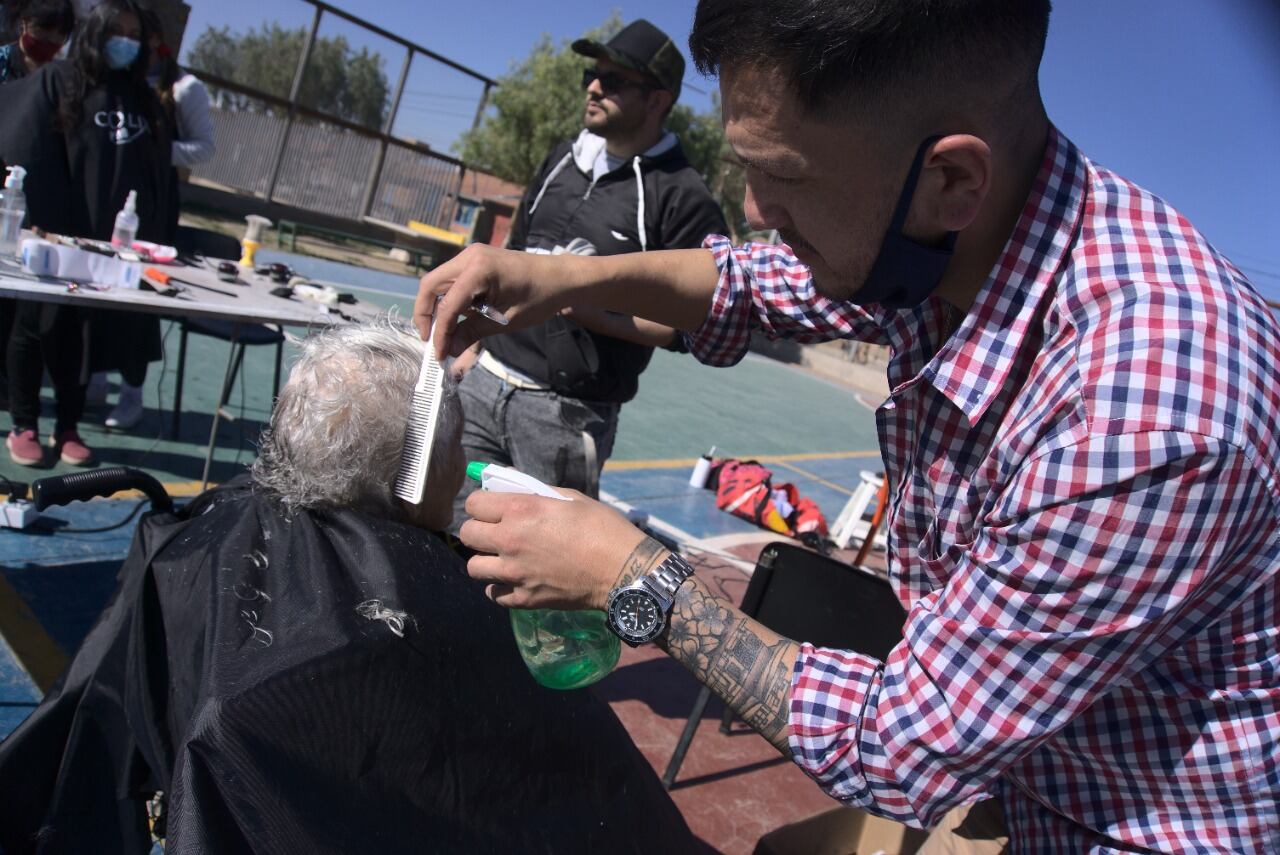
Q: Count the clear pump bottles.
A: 2